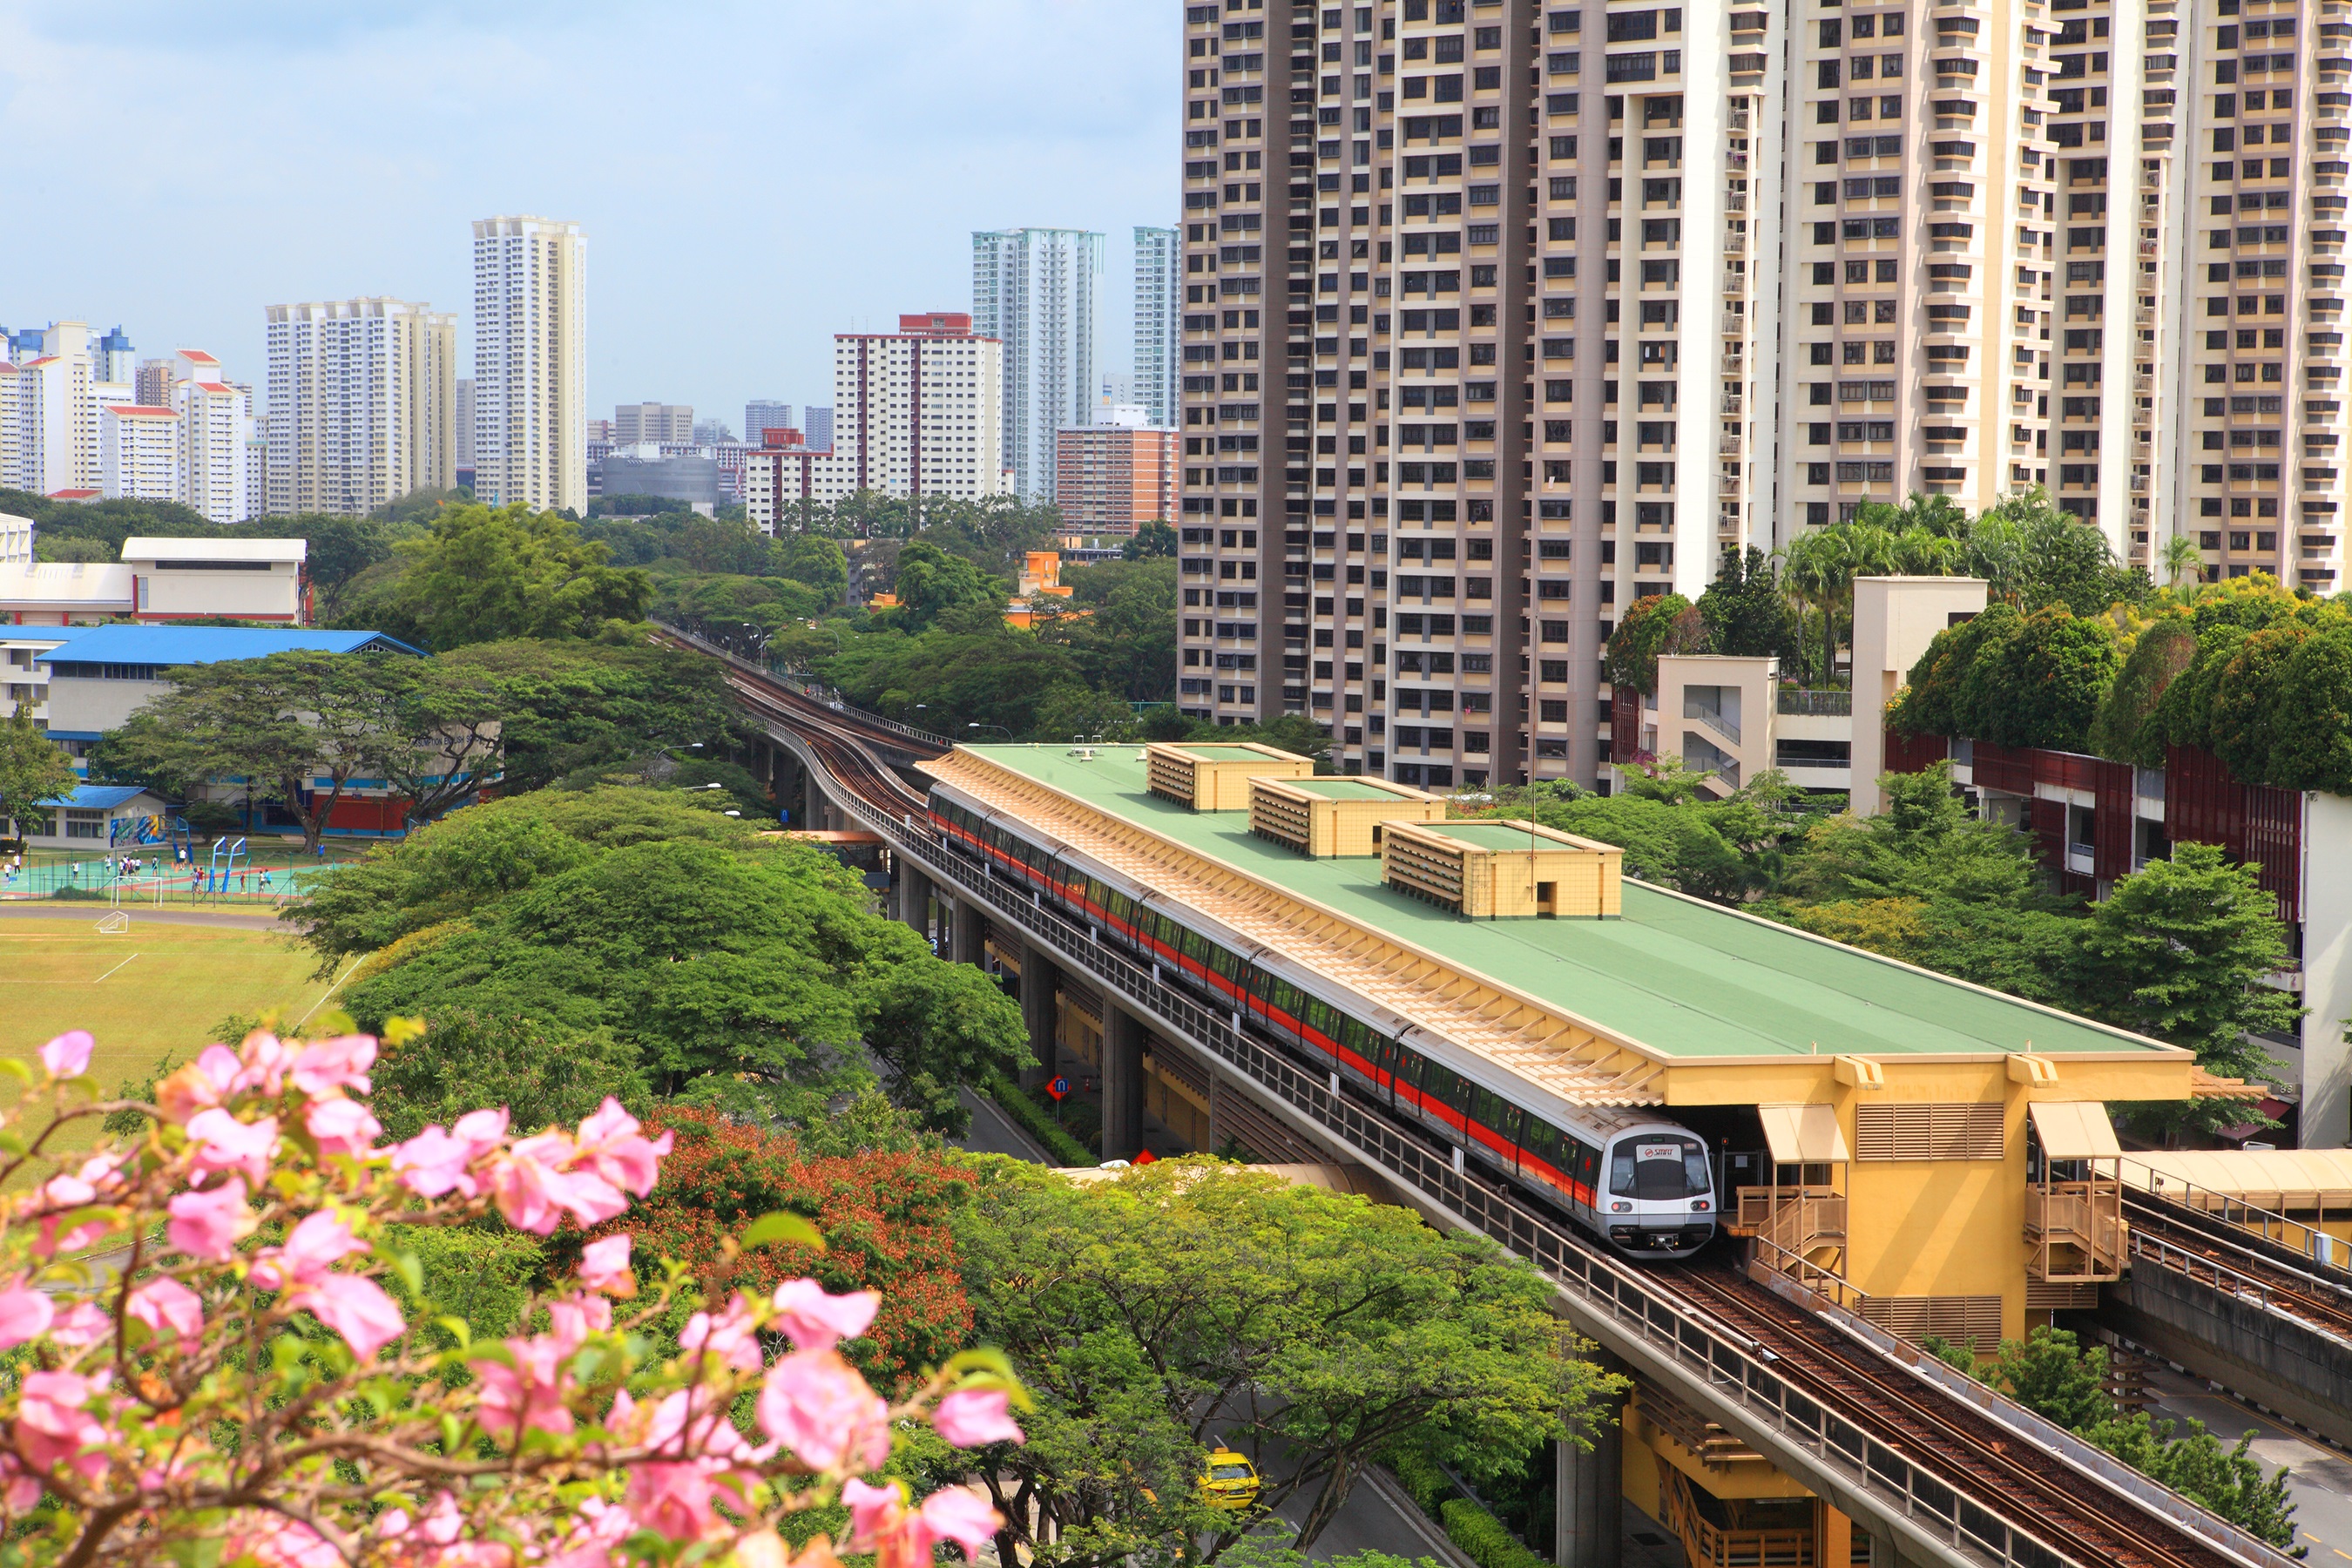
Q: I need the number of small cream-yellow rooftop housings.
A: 3